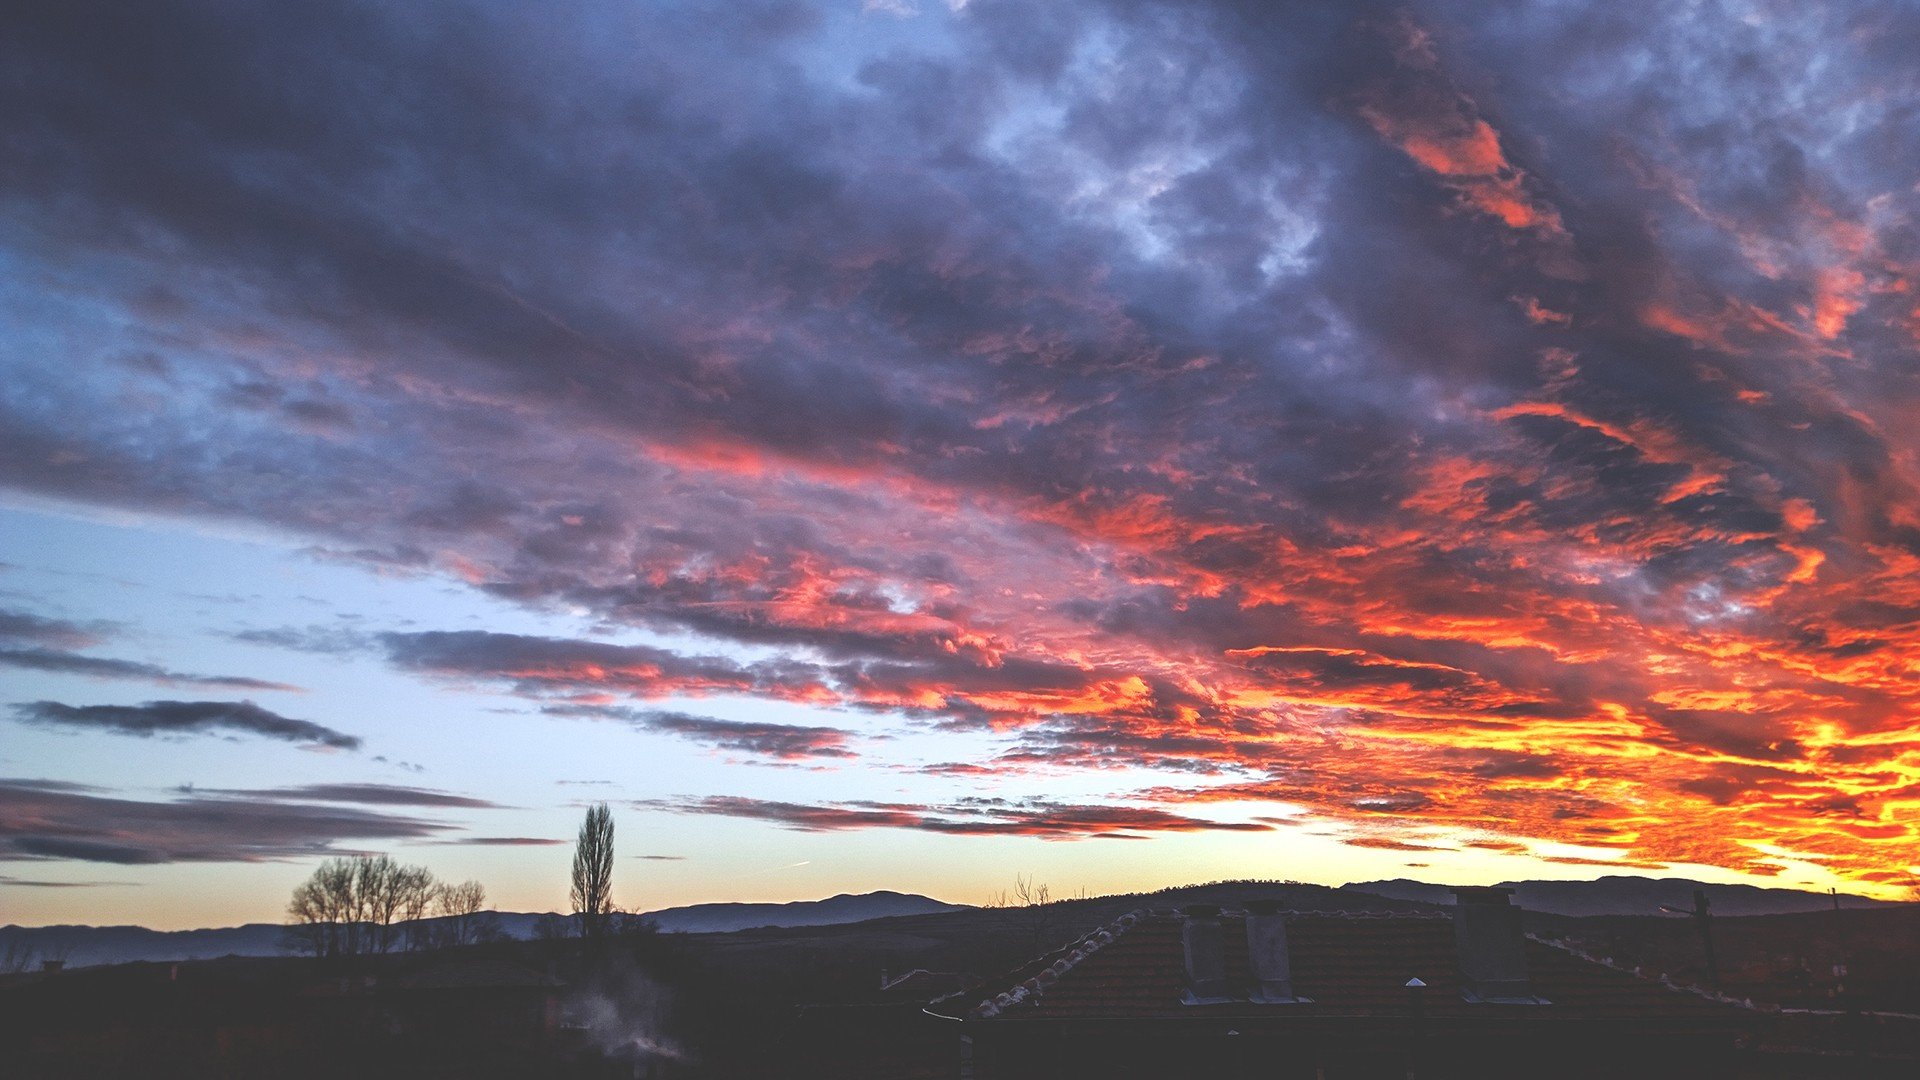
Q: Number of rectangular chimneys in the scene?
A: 3